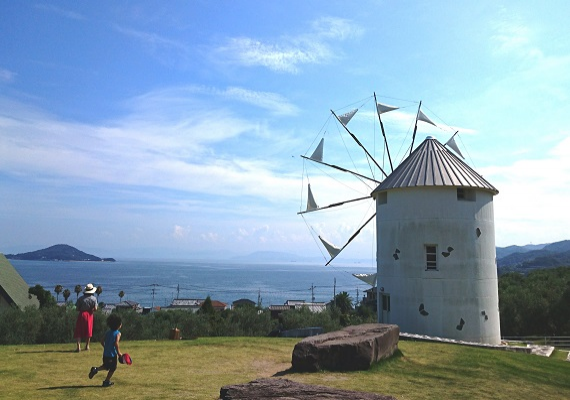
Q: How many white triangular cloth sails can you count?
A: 8